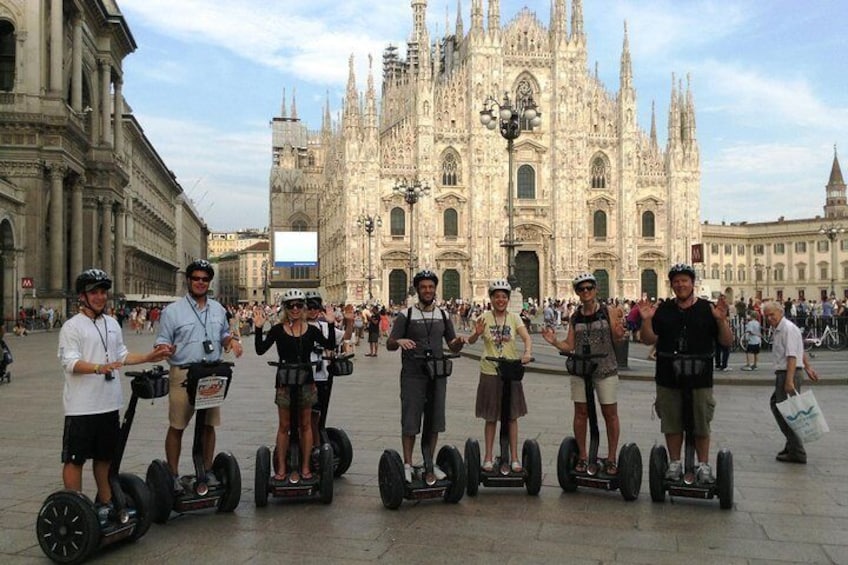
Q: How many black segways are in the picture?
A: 8